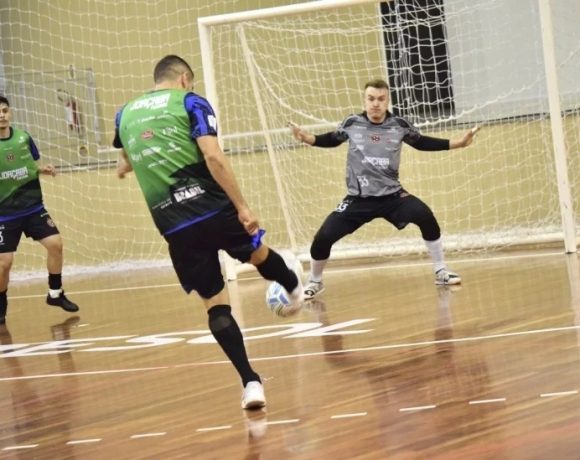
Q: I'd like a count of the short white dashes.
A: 9